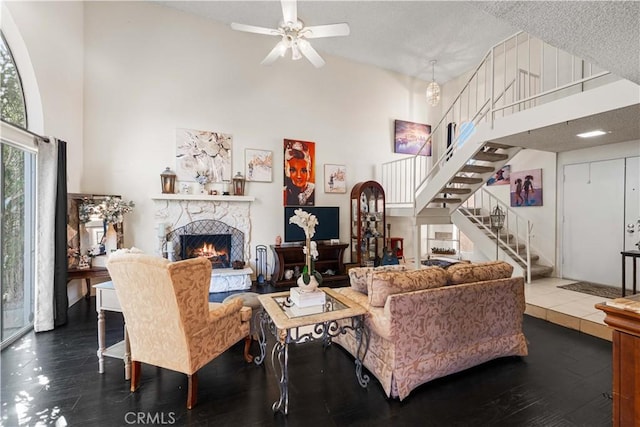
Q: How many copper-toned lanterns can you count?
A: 2